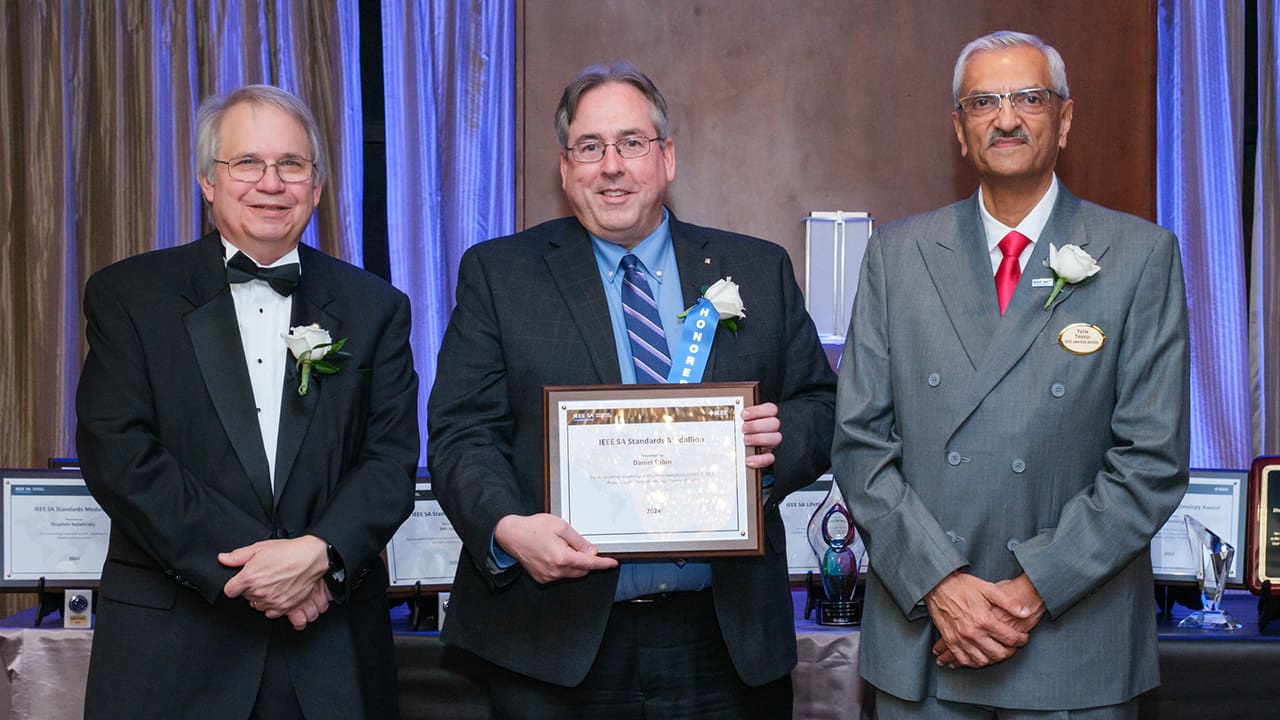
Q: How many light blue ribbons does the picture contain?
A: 1